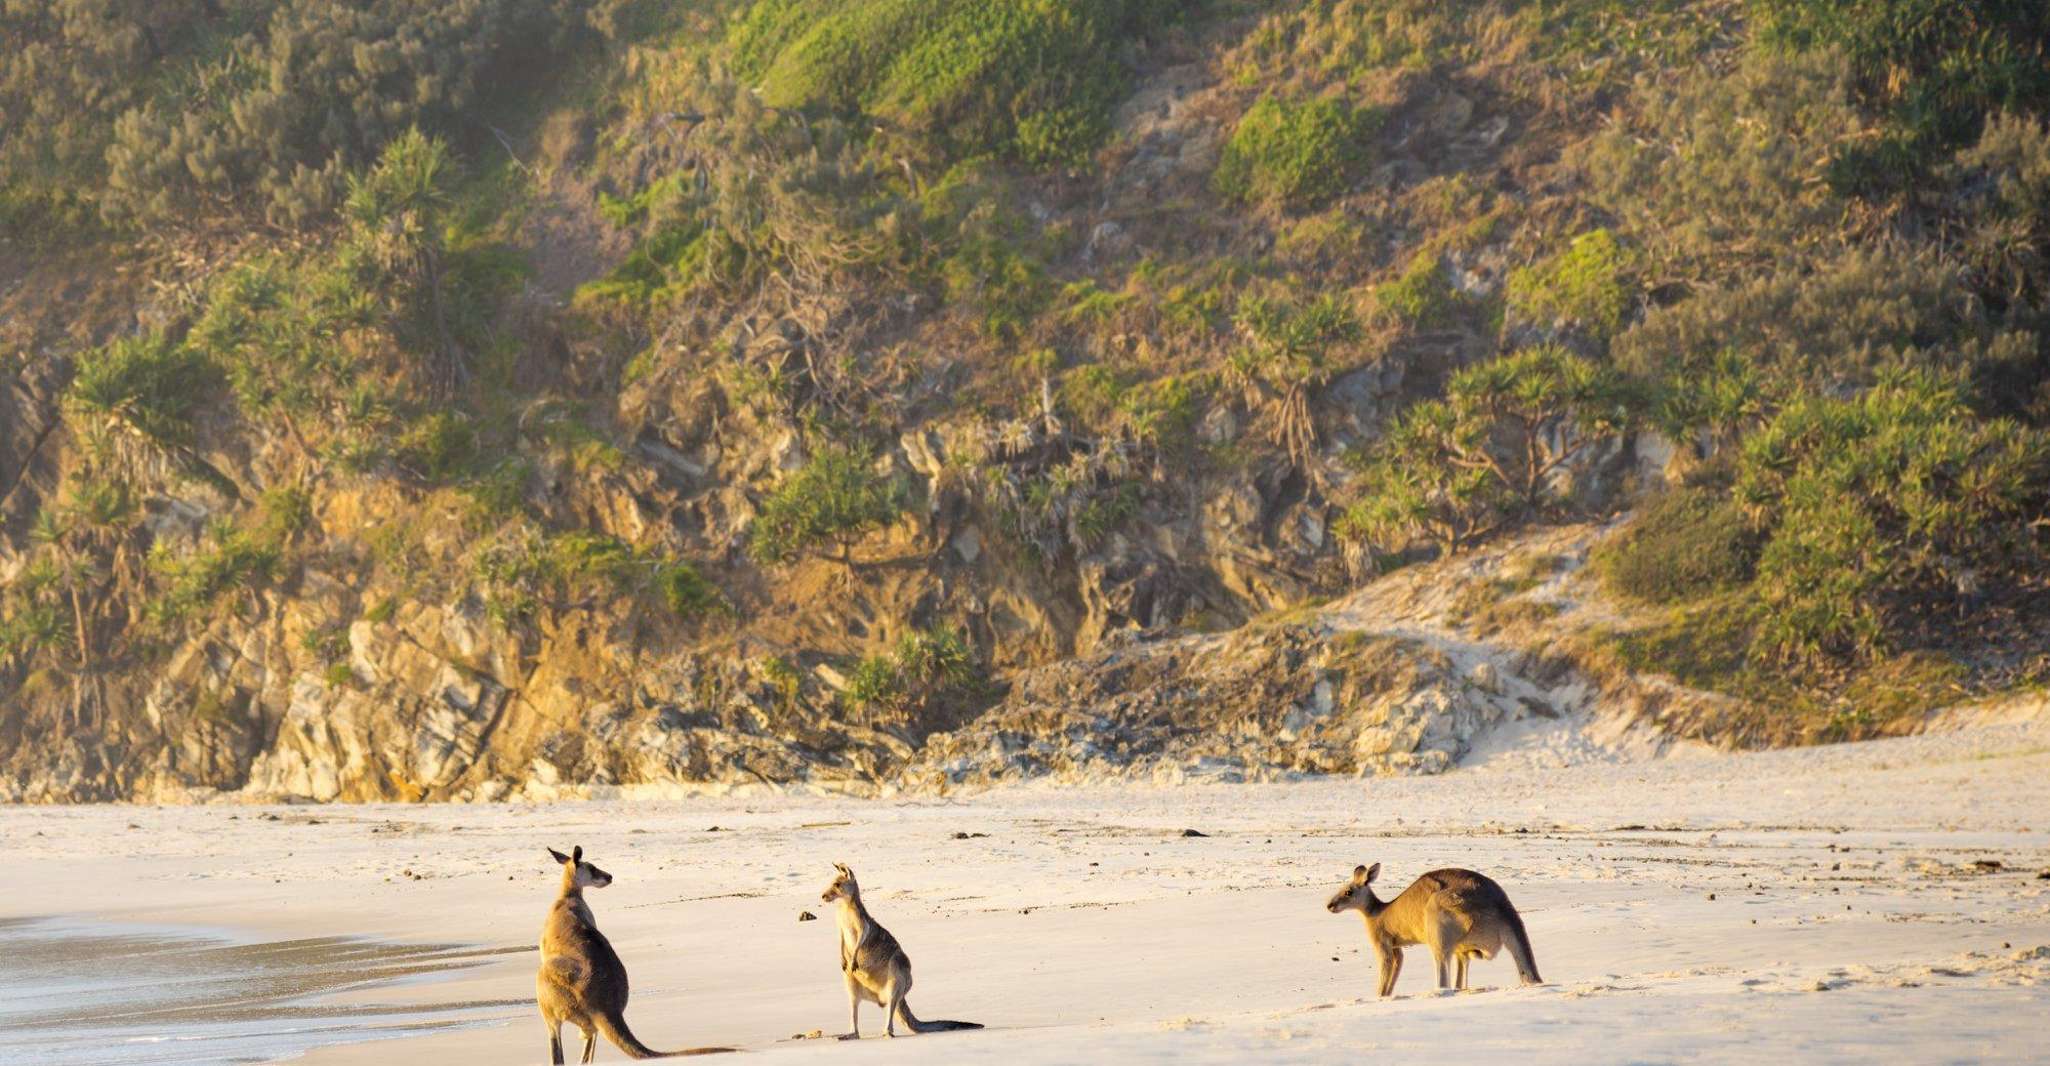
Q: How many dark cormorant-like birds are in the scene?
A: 0